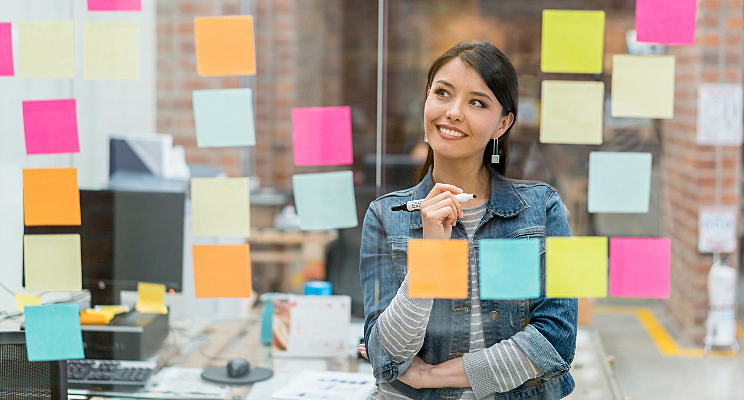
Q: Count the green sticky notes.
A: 2